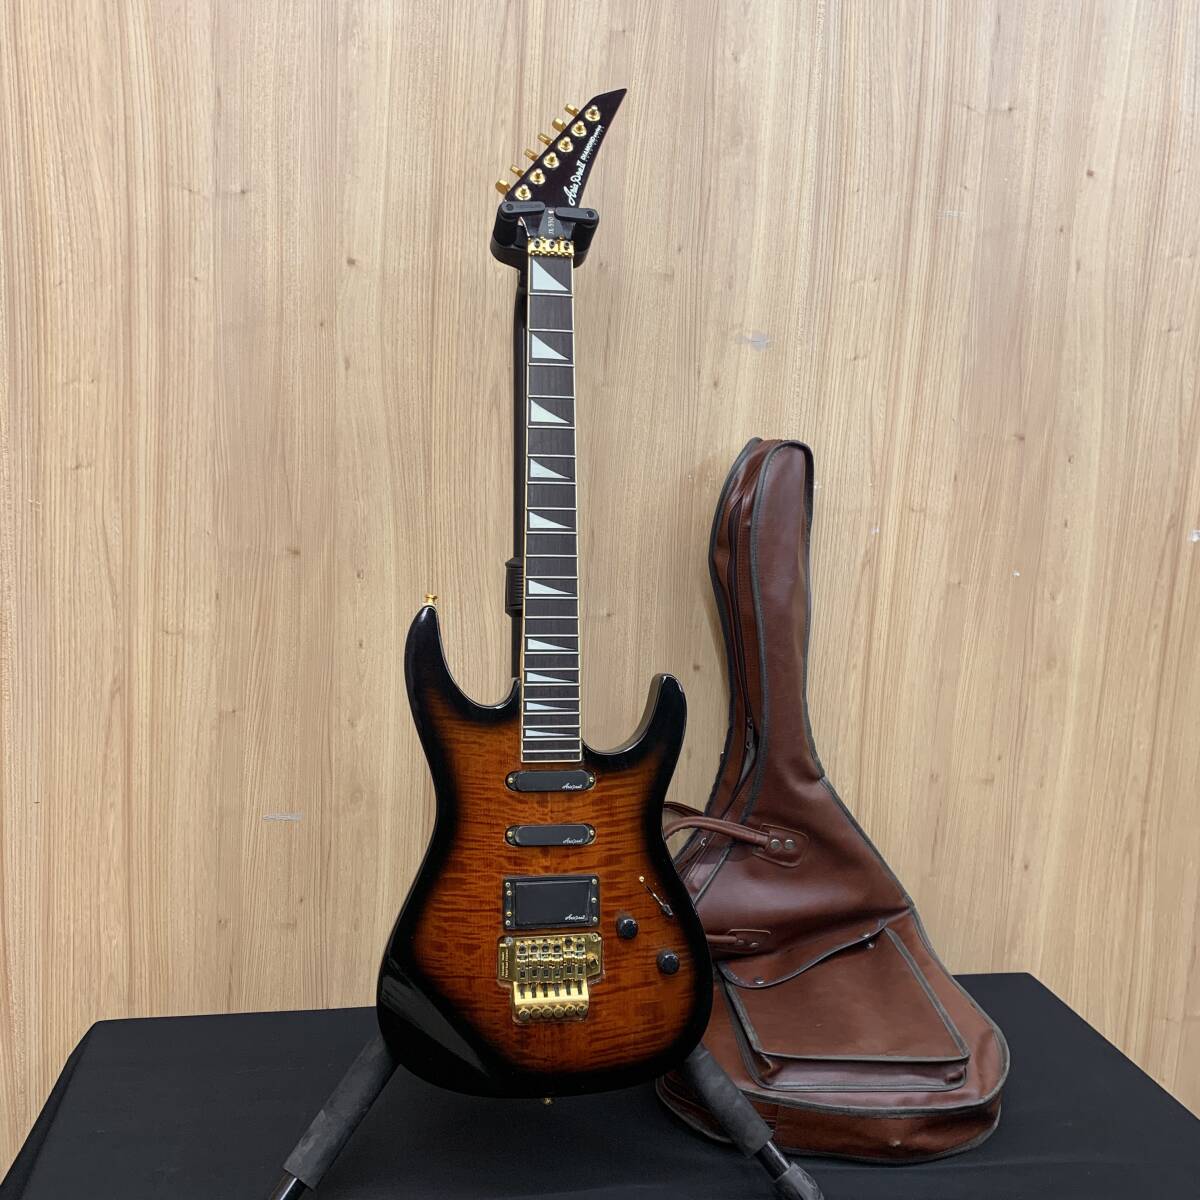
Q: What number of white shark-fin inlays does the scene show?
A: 10